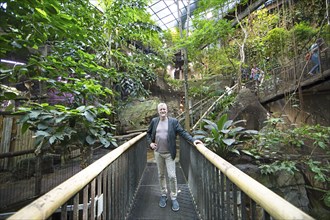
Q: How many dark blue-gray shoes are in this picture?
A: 2